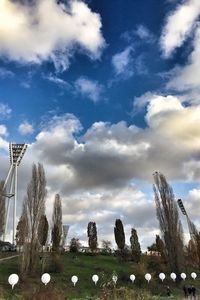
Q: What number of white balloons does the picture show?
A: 11